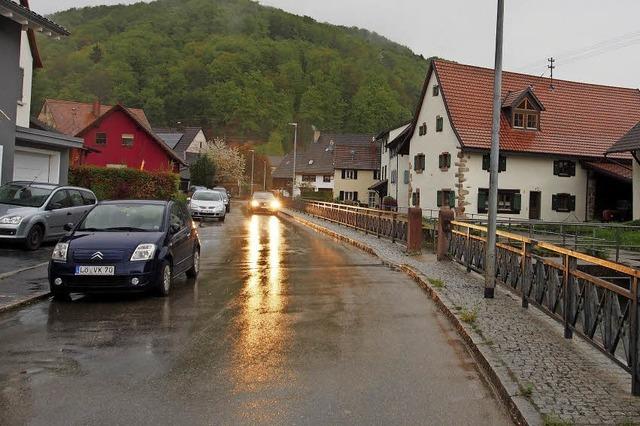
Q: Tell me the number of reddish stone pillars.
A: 2